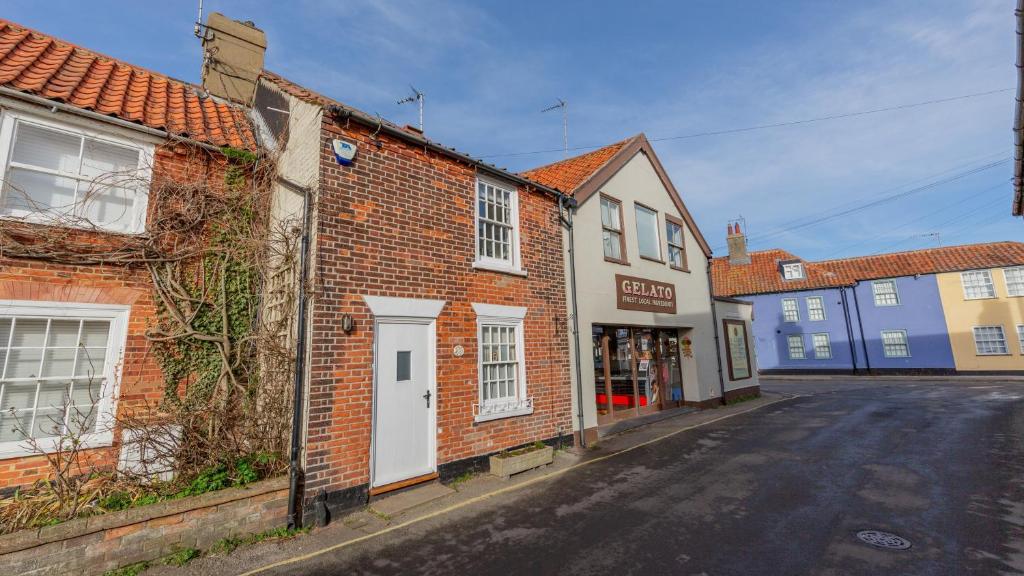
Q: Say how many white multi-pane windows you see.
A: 15